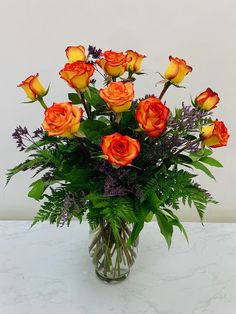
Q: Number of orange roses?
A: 12